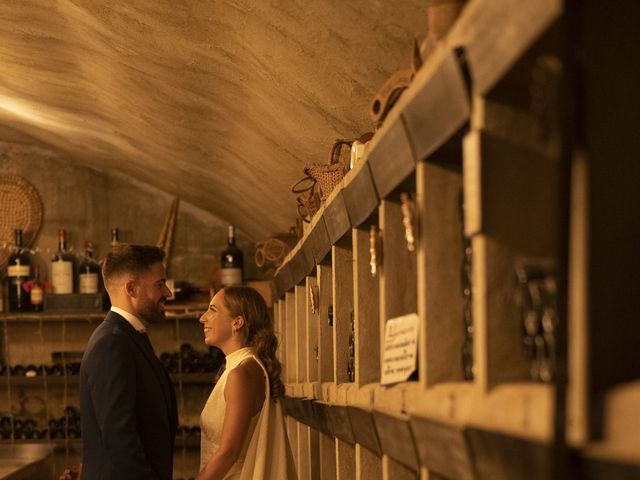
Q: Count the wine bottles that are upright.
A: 6